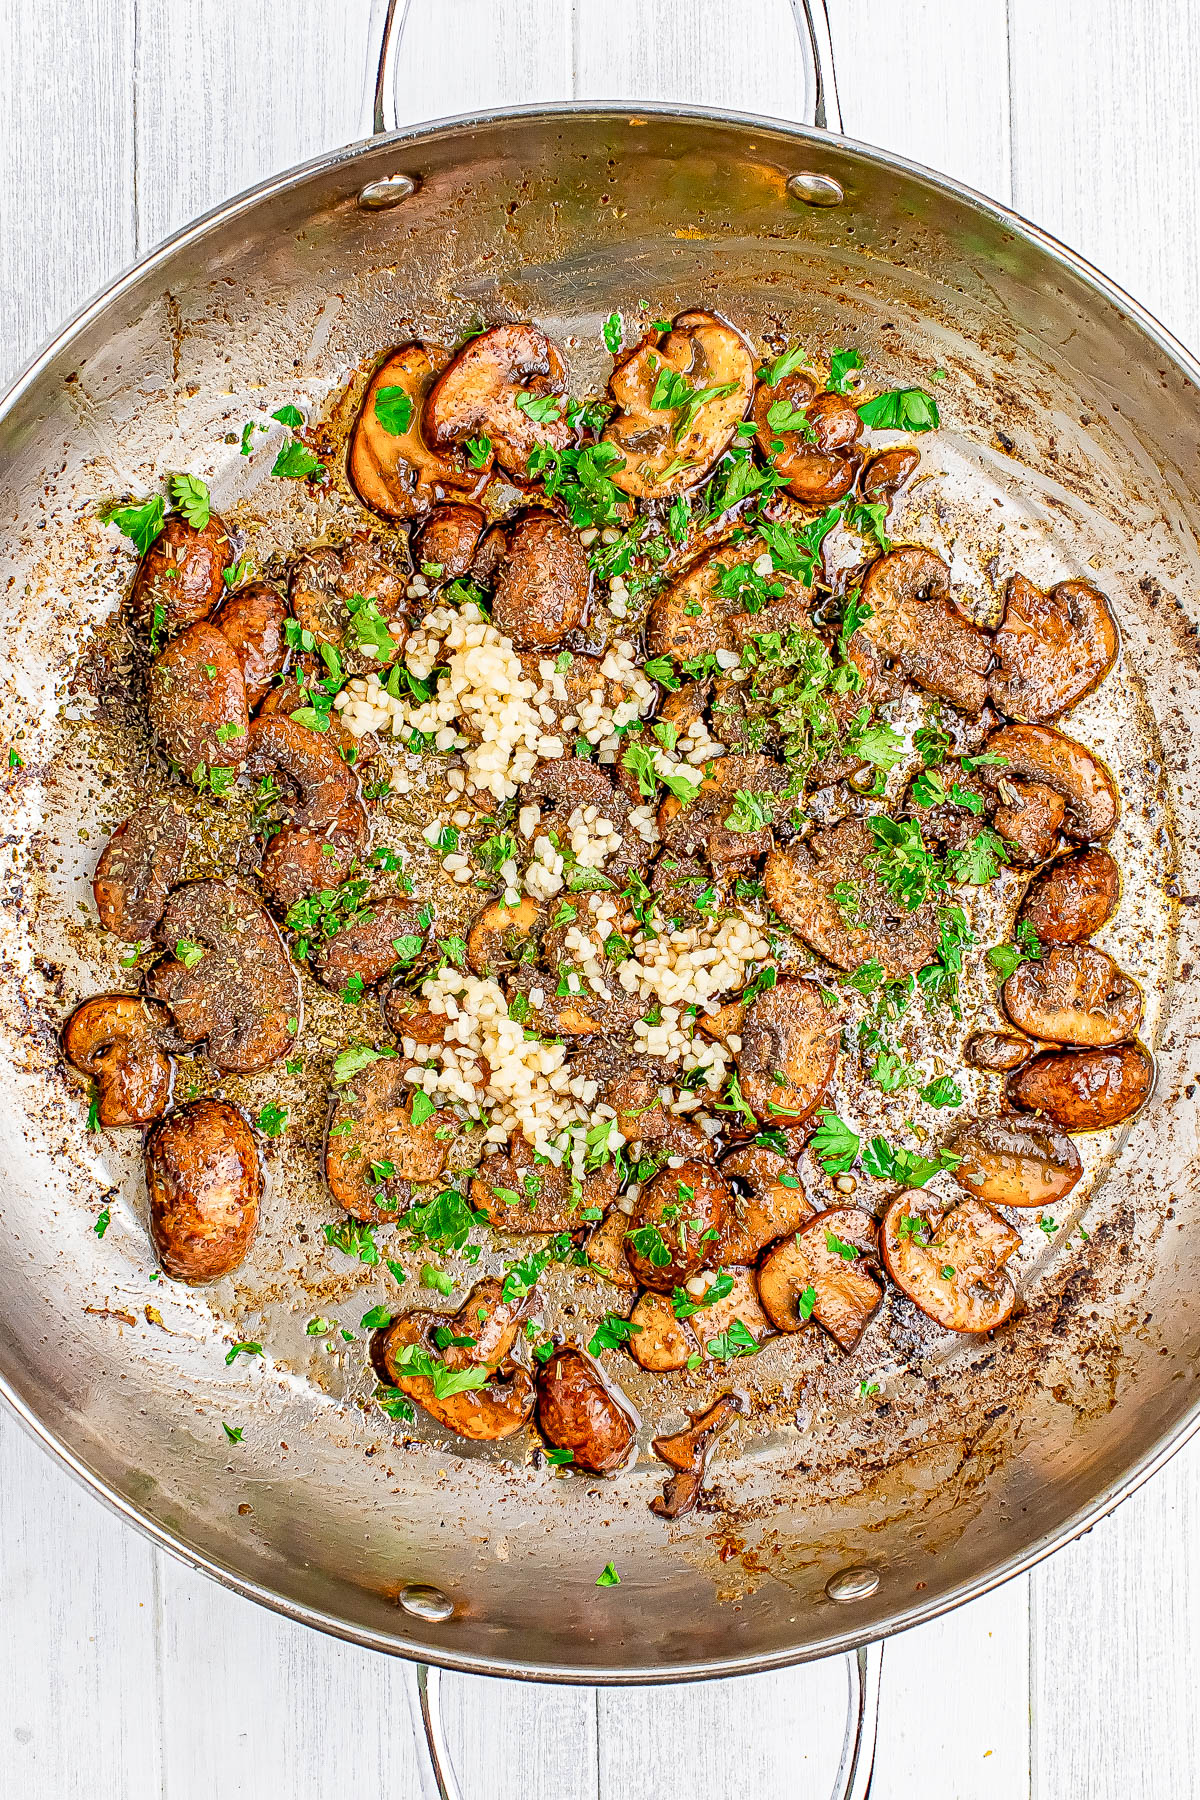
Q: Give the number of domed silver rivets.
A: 4